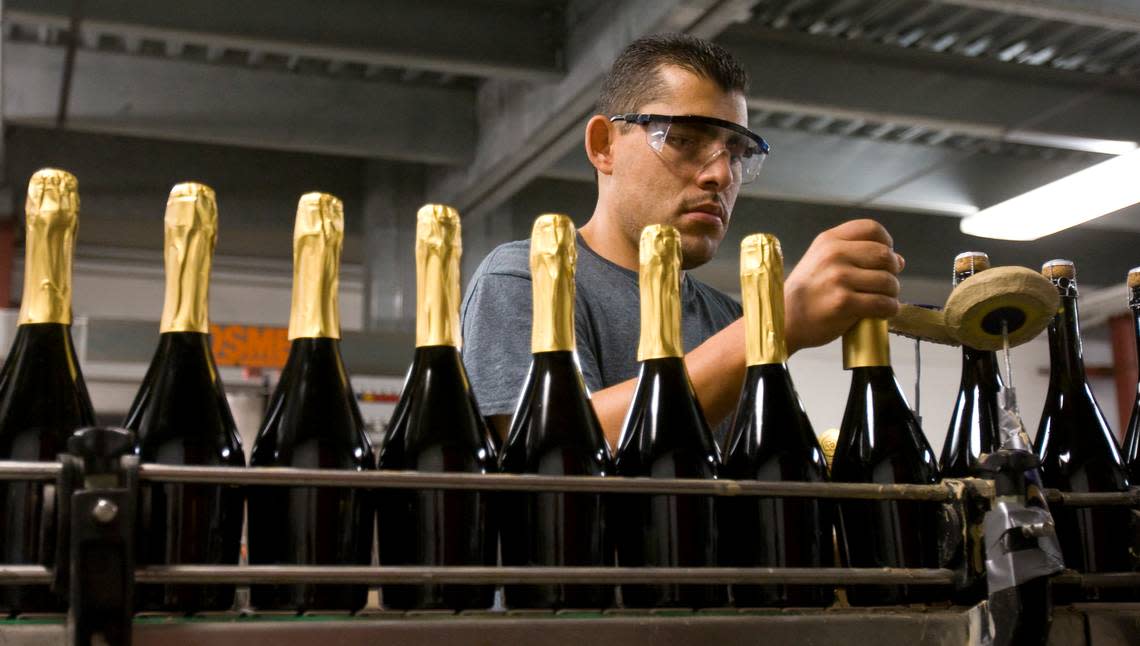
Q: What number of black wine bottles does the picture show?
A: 11